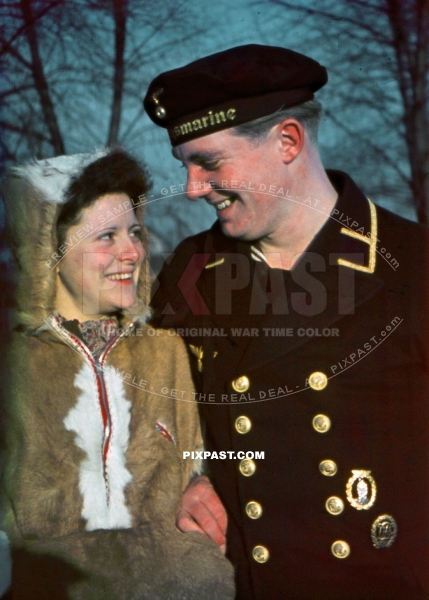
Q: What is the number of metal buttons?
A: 10